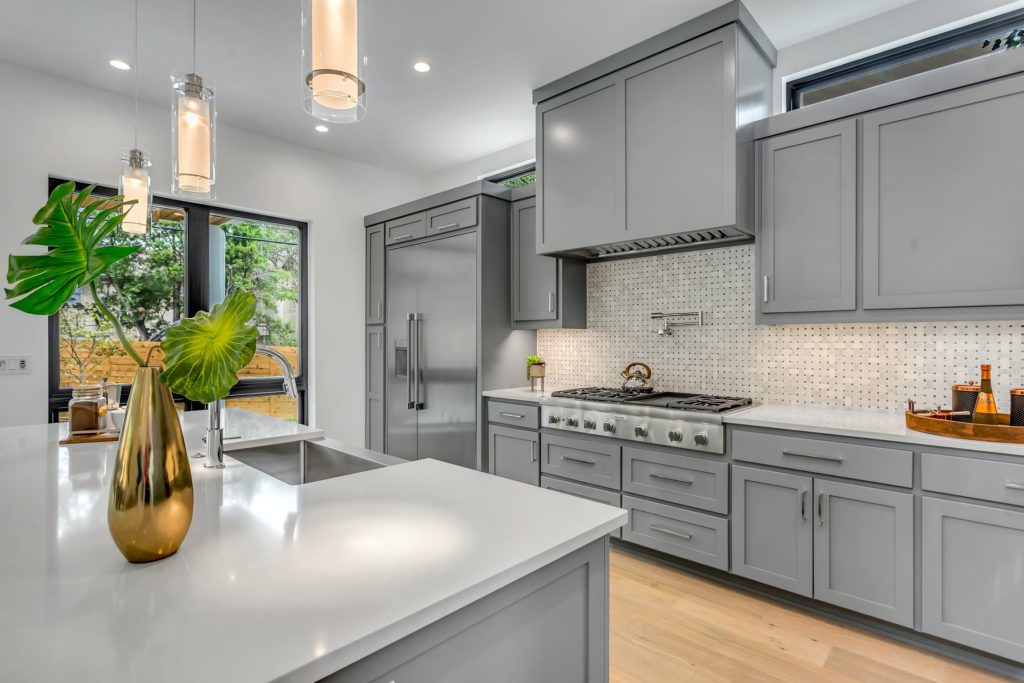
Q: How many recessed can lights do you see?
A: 3